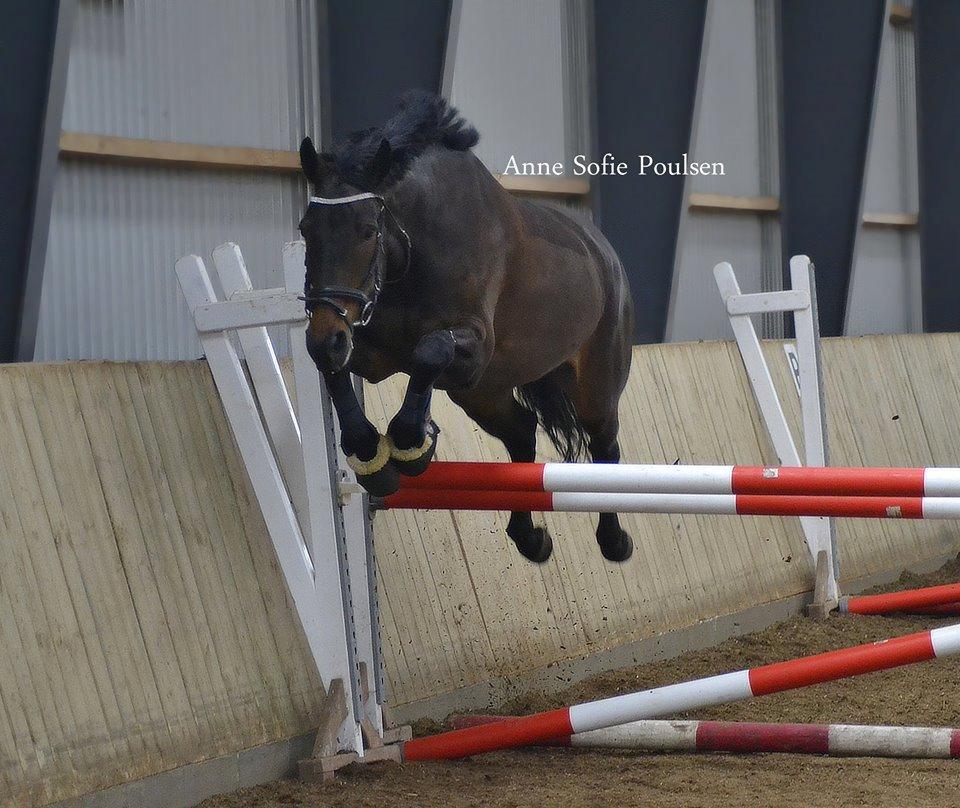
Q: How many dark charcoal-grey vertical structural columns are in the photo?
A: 5